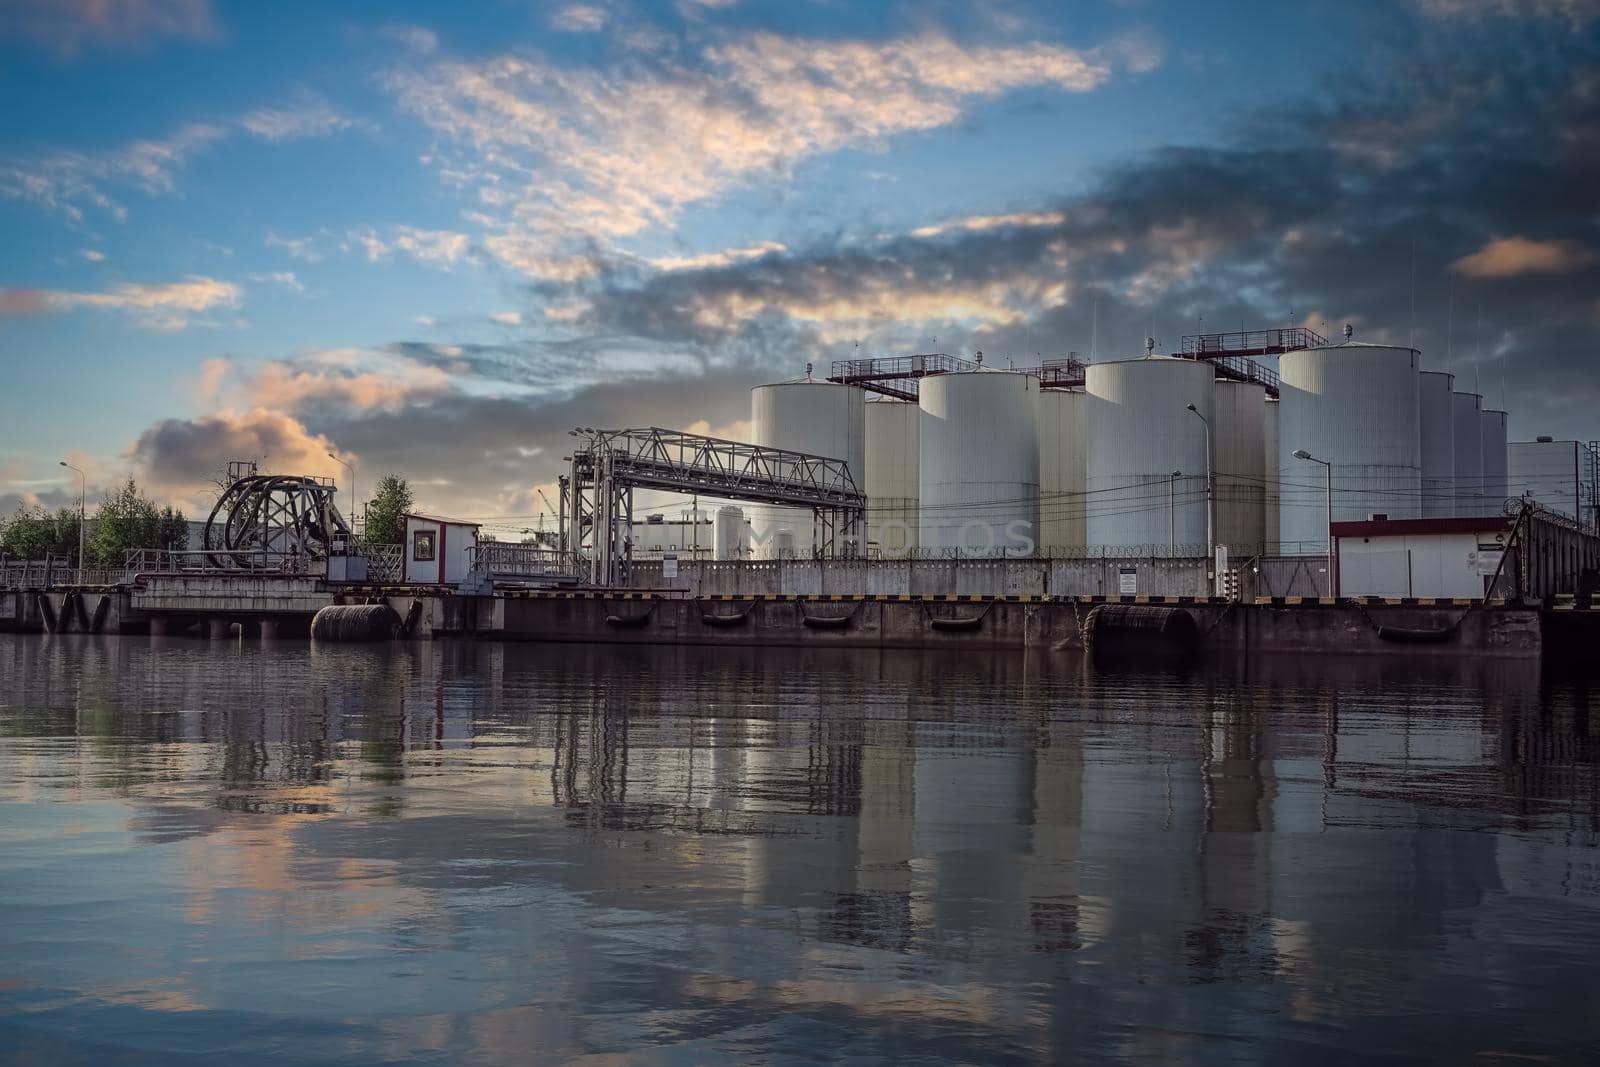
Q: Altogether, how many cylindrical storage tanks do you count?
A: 11